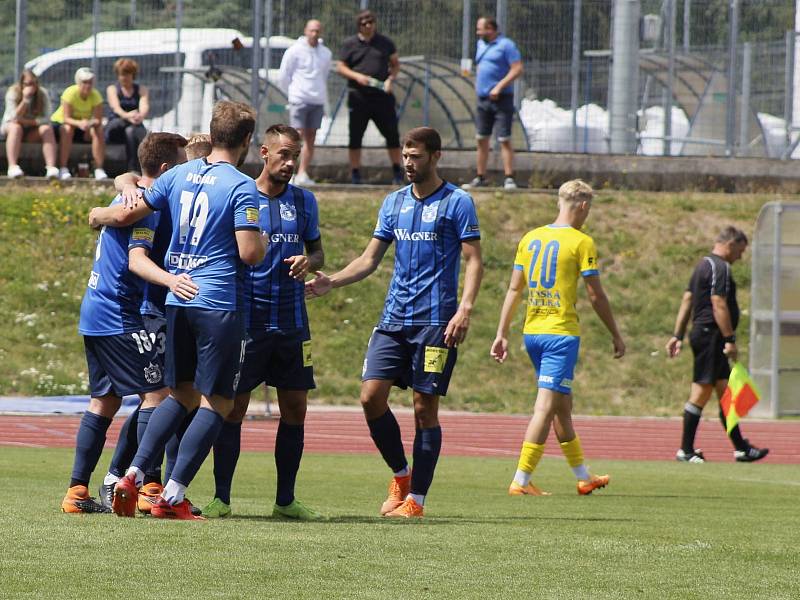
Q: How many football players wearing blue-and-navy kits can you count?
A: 5